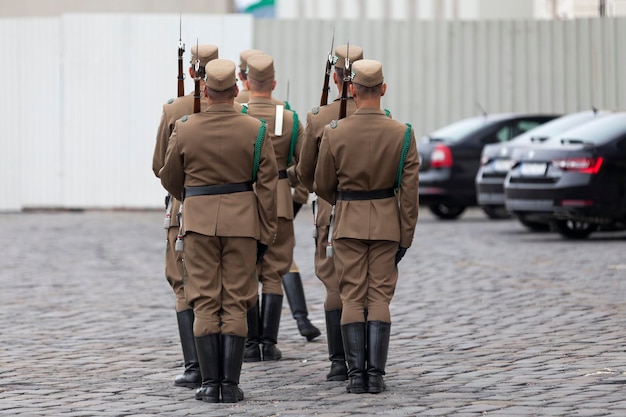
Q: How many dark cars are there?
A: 3